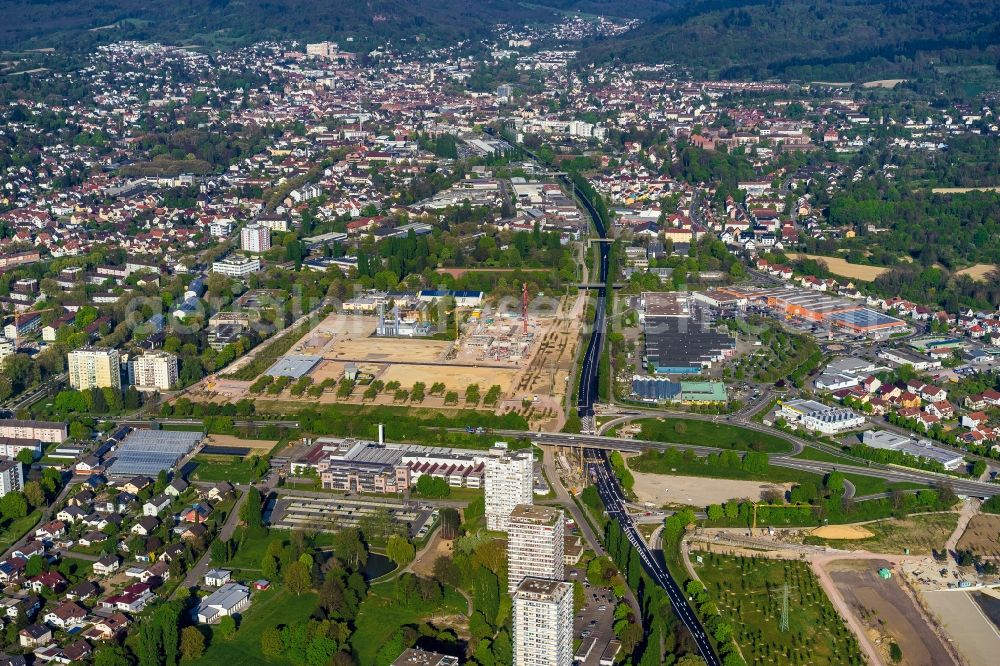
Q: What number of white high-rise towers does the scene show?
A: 3